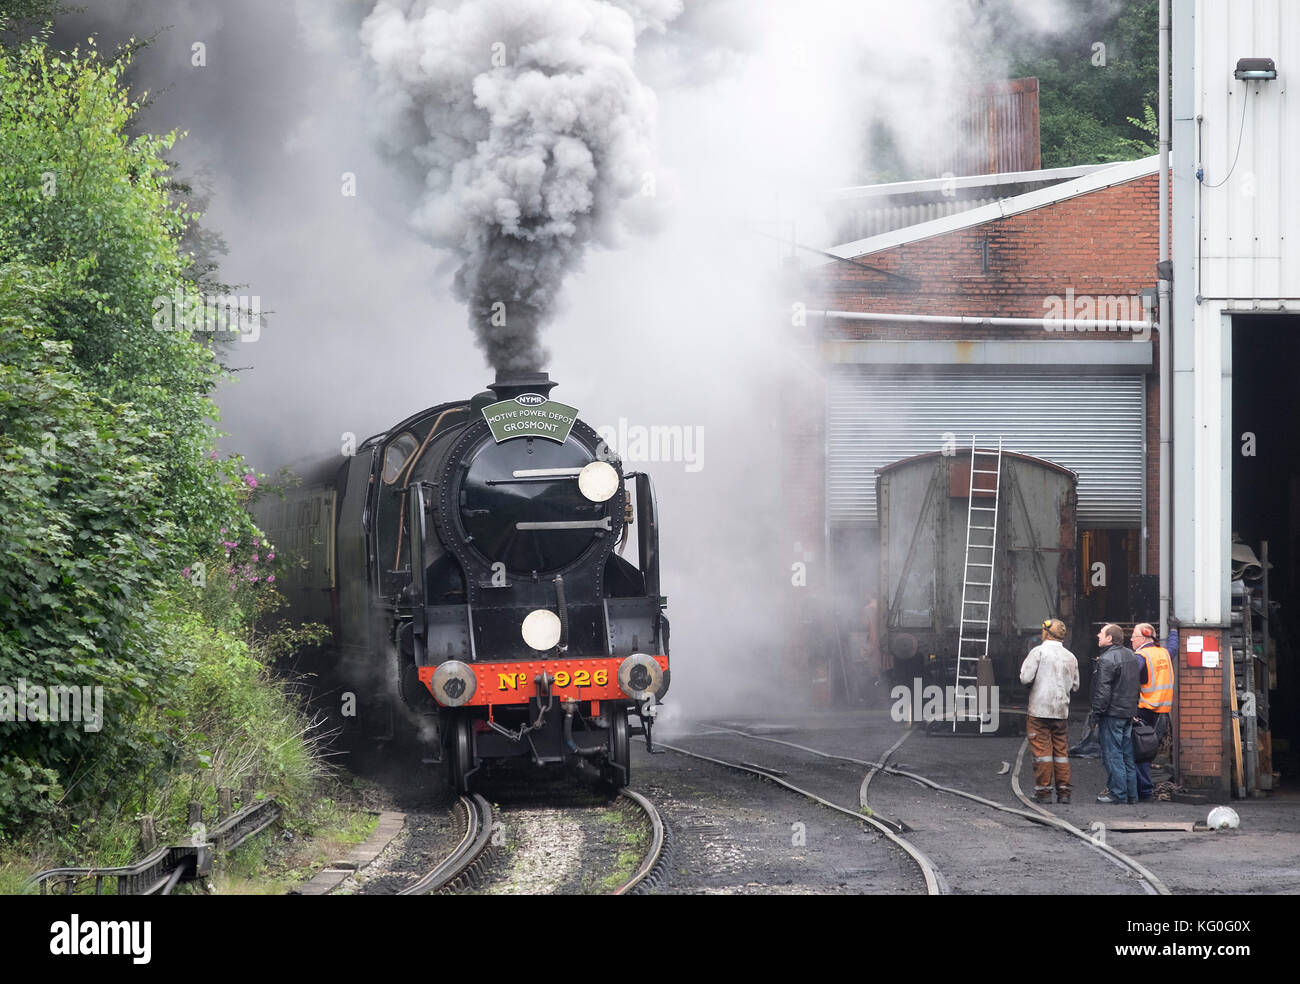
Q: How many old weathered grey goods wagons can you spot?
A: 1